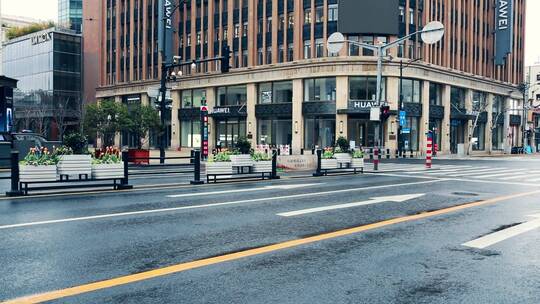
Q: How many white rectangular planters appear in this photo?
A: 9